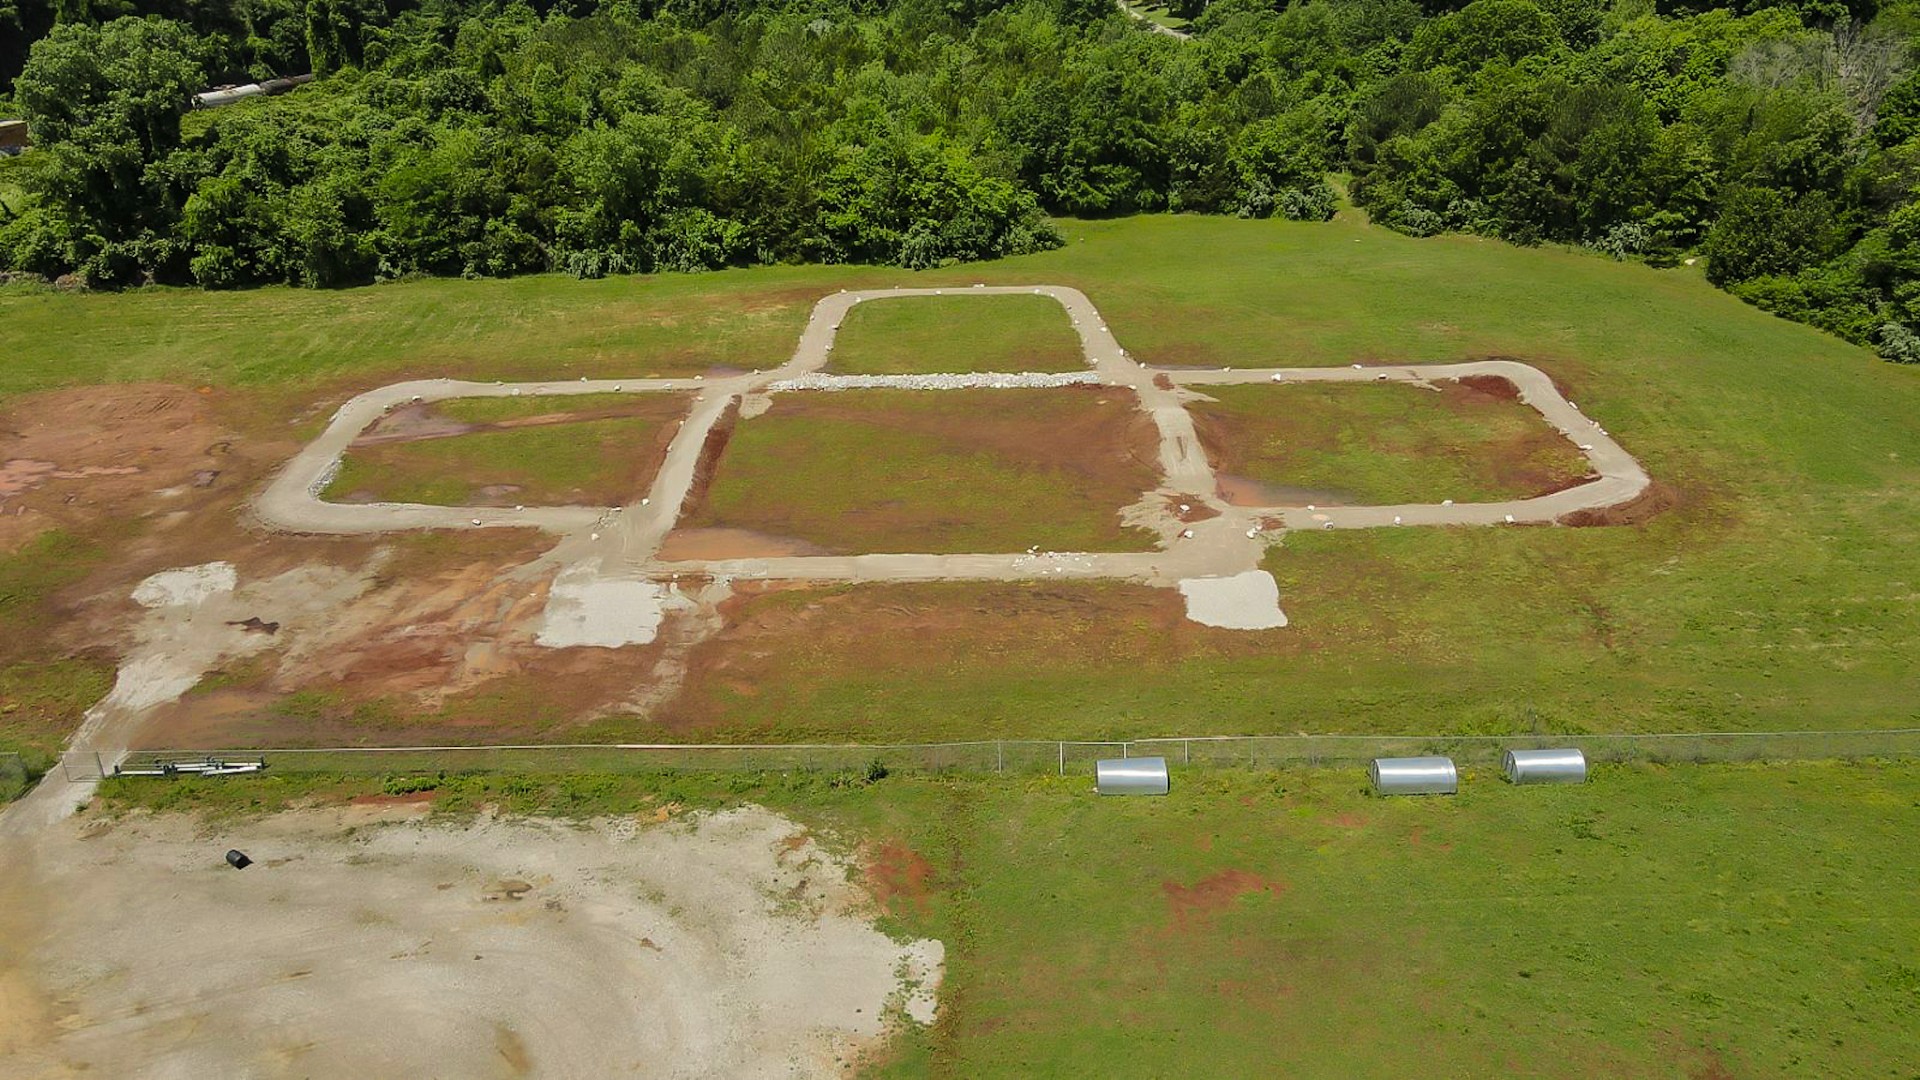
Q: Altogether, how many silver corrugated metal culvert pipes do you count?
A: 3